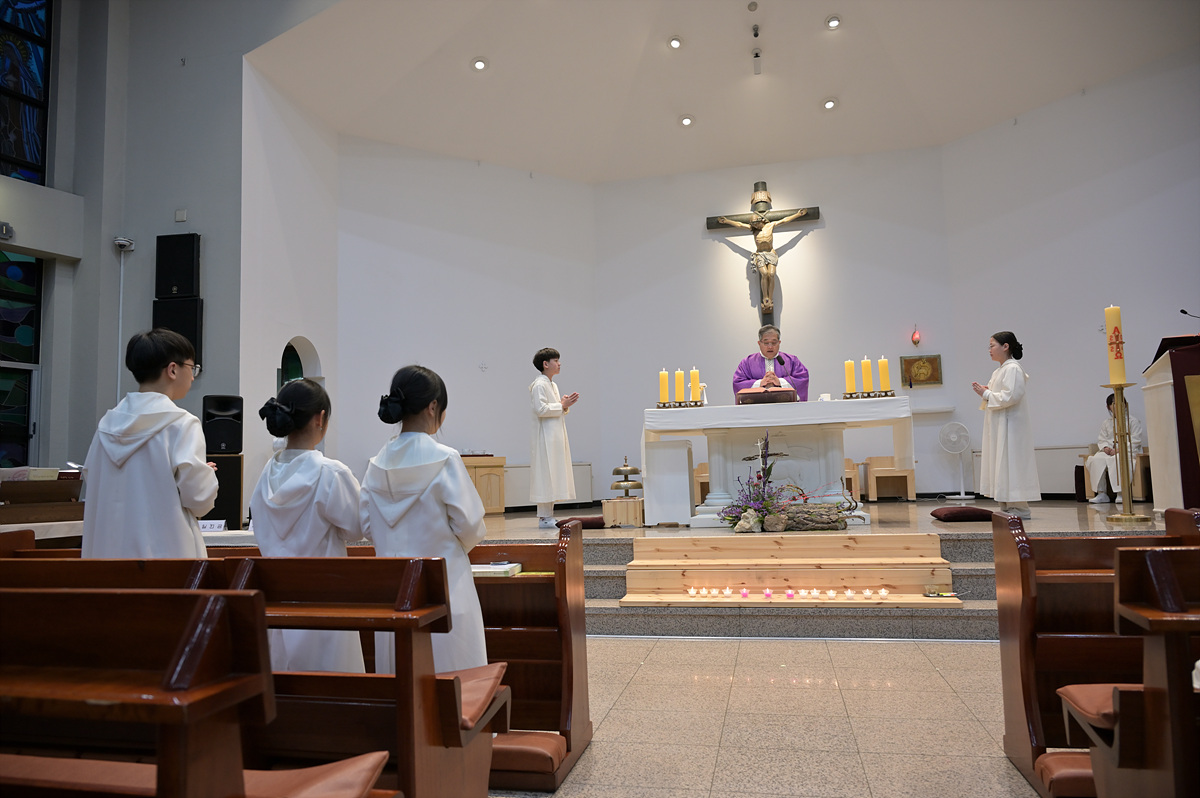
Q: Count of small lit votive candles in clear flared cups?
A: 13